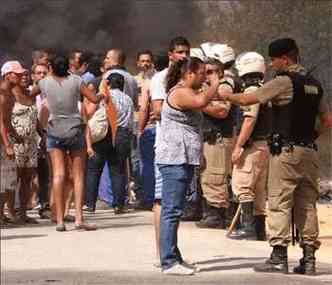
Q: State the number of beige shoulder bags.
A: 1